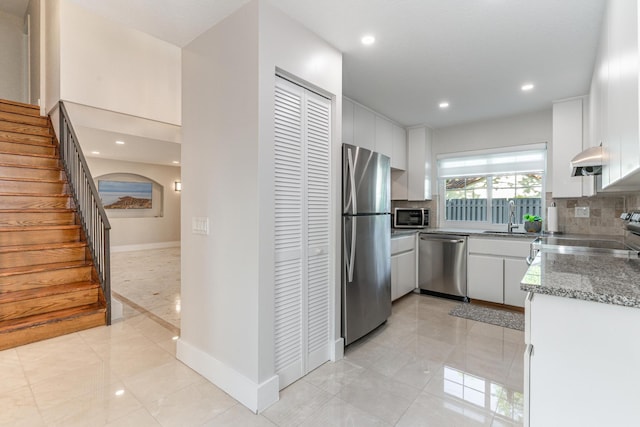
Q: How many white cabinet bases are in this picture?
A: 3